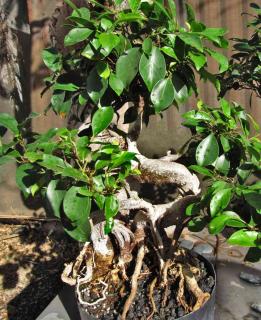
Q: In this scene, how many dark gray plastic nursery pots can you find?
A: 1